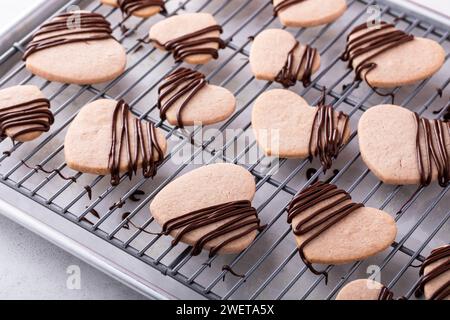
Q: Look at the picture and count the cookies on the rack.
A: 15